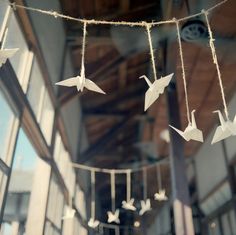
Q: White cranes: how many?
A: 11